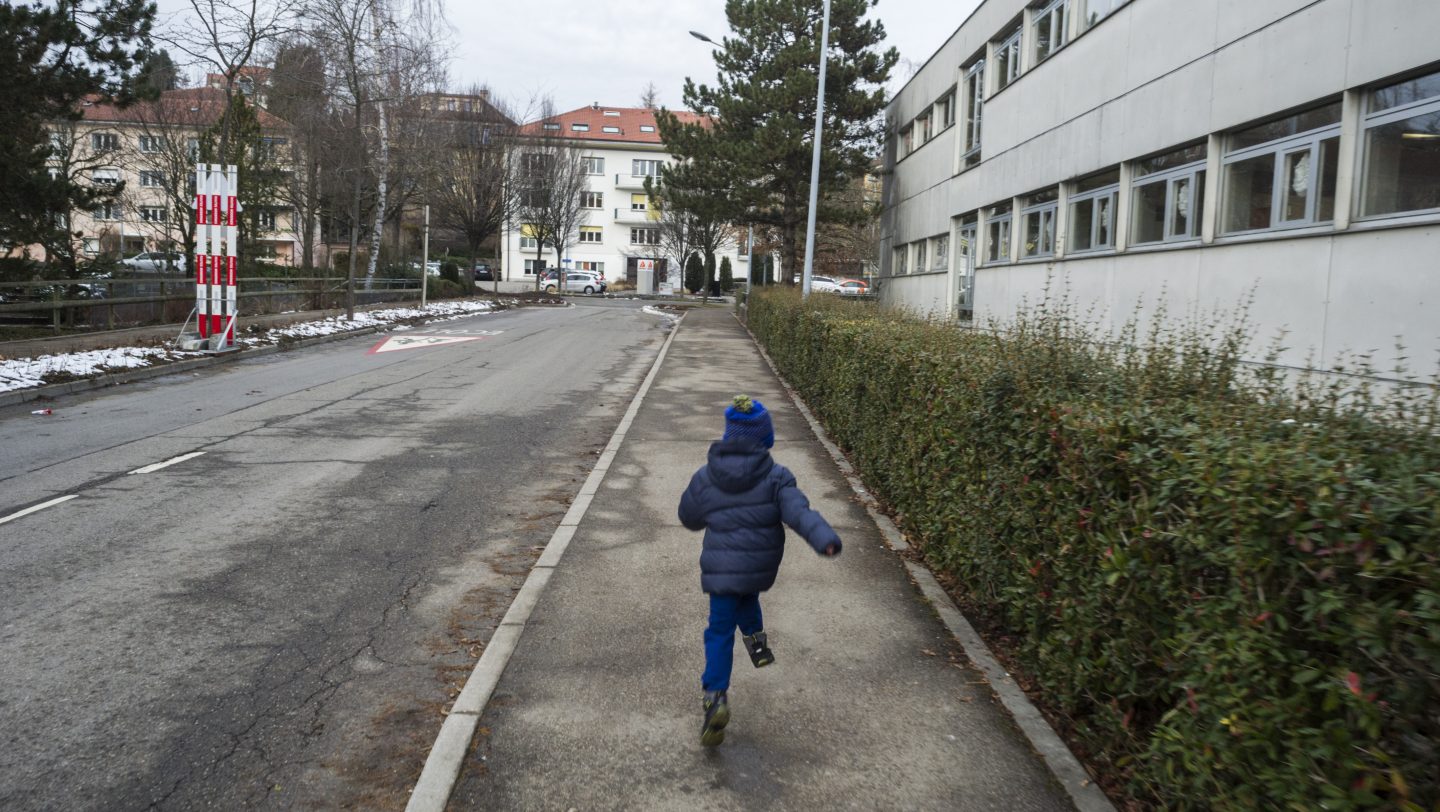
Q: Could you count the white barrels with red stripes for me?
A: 3